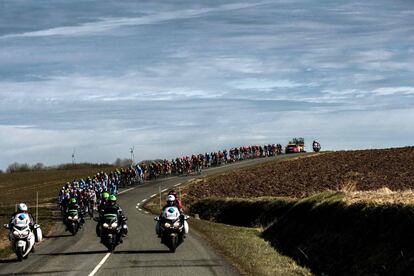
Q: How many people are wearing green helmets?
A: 3